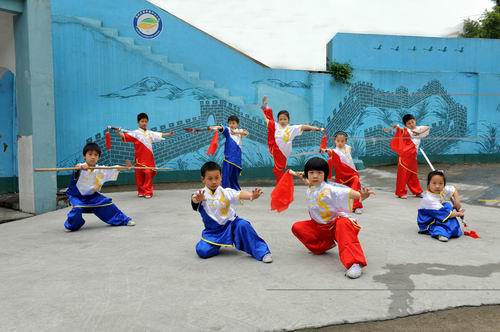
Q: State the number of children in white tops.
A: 9